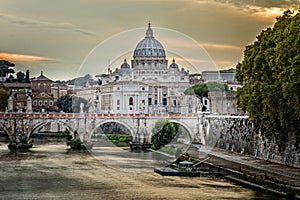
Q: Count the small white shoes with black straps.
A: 0